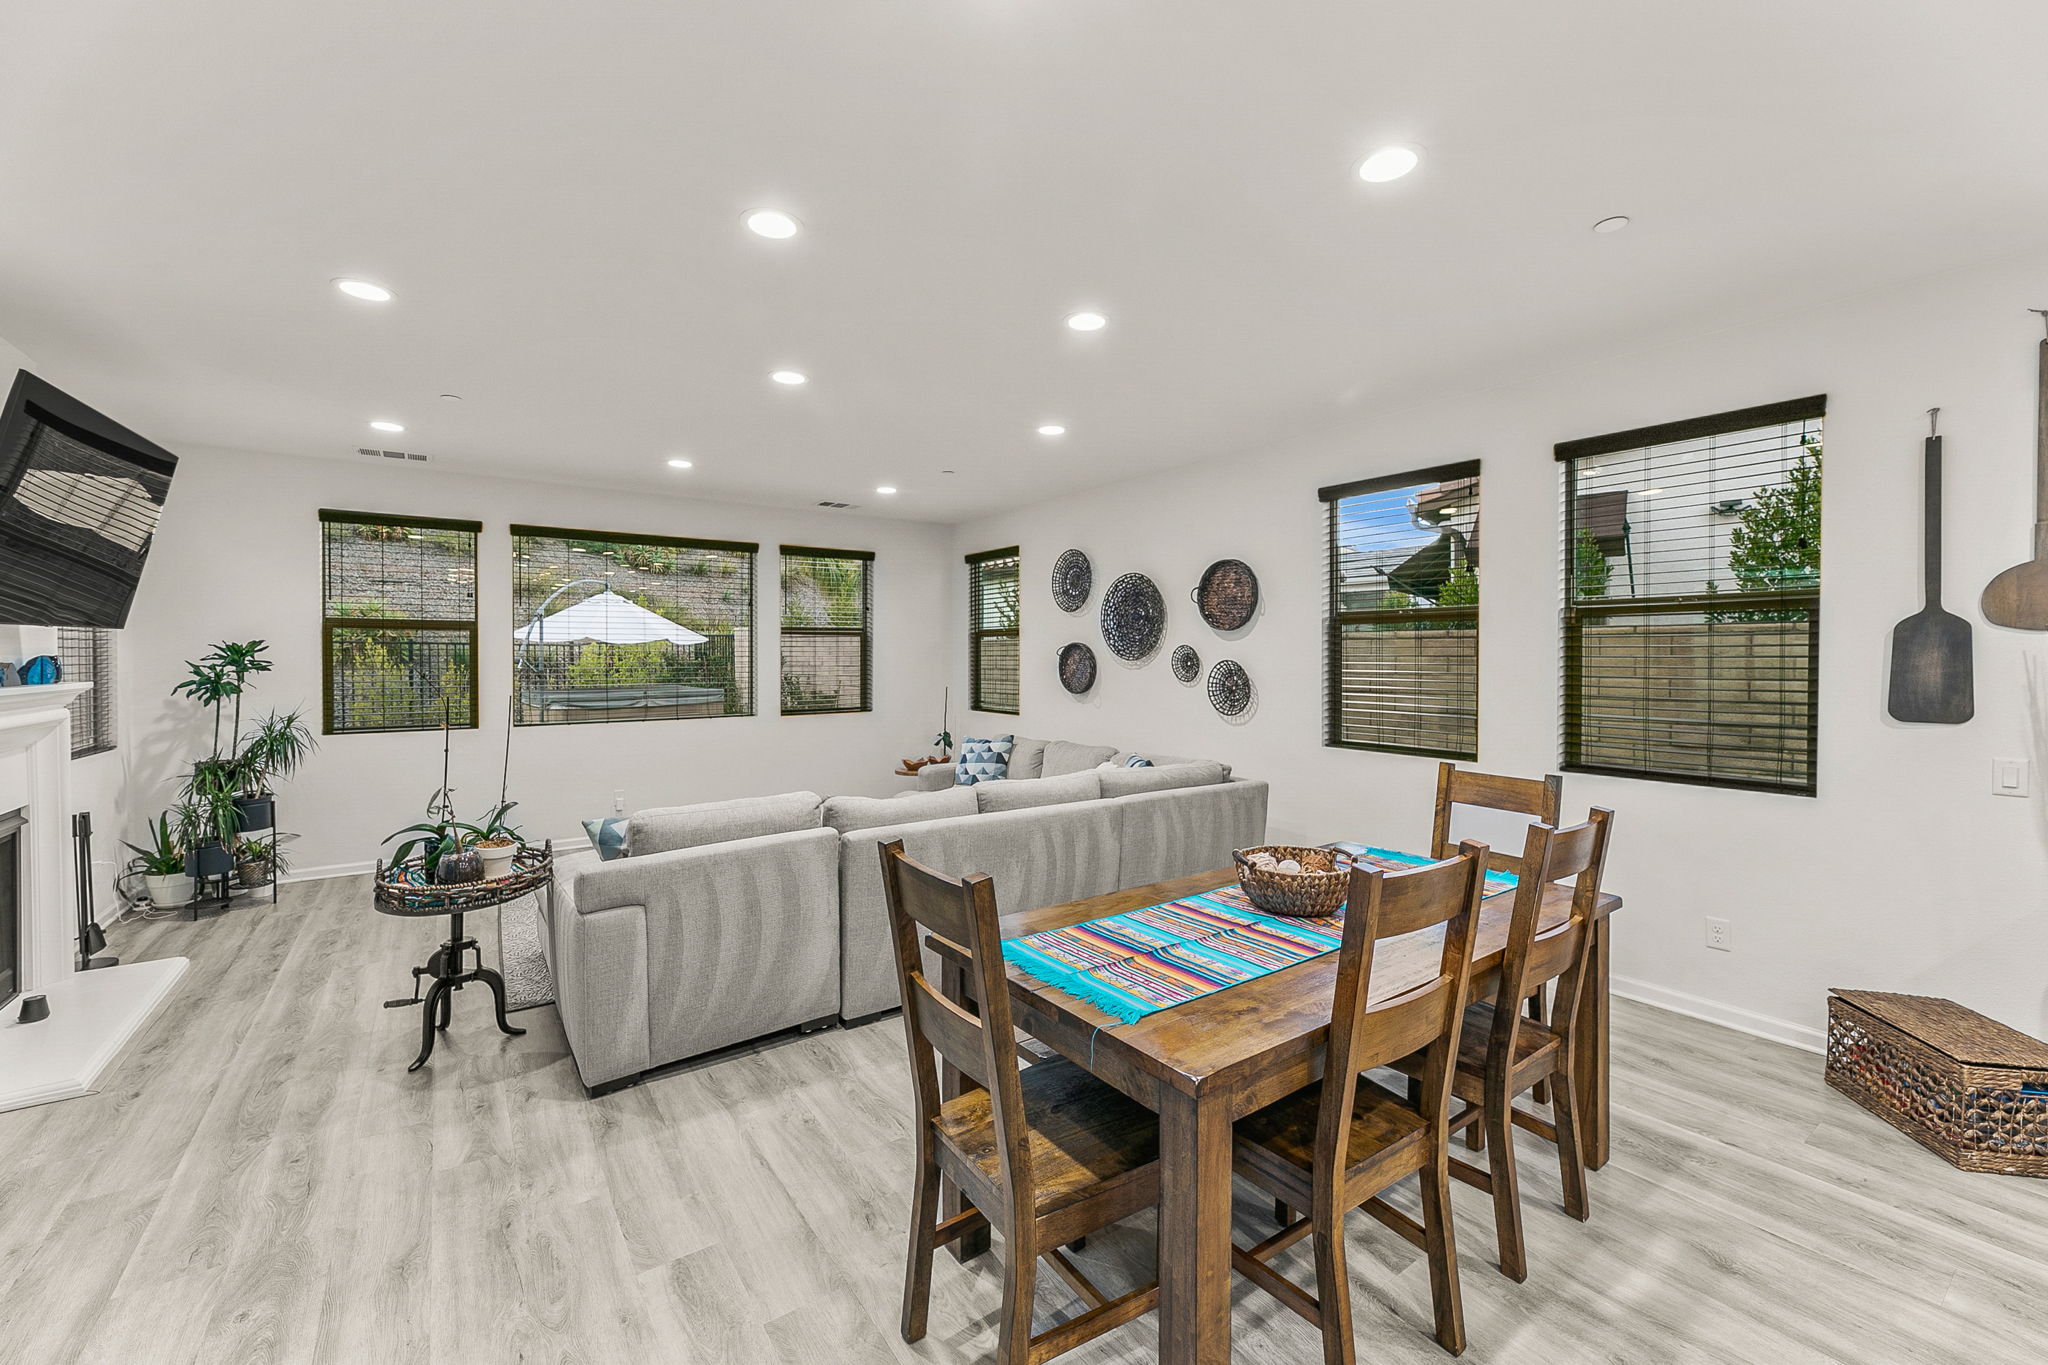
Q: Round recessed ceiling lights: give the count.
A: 9